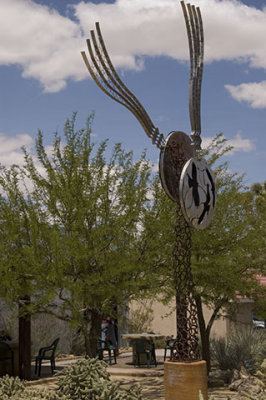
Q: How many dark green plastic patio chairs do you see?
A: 5